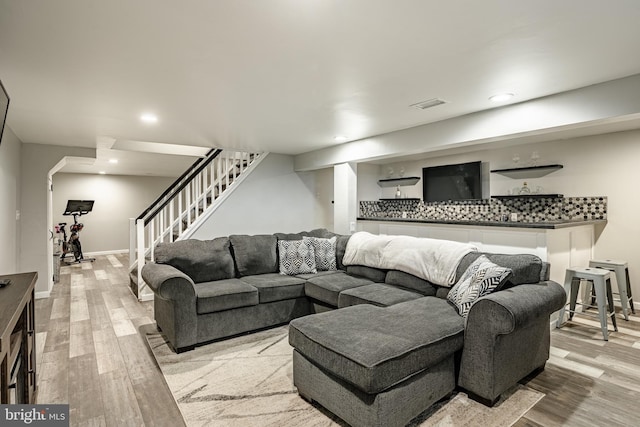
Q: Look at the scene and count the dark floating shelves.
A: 4